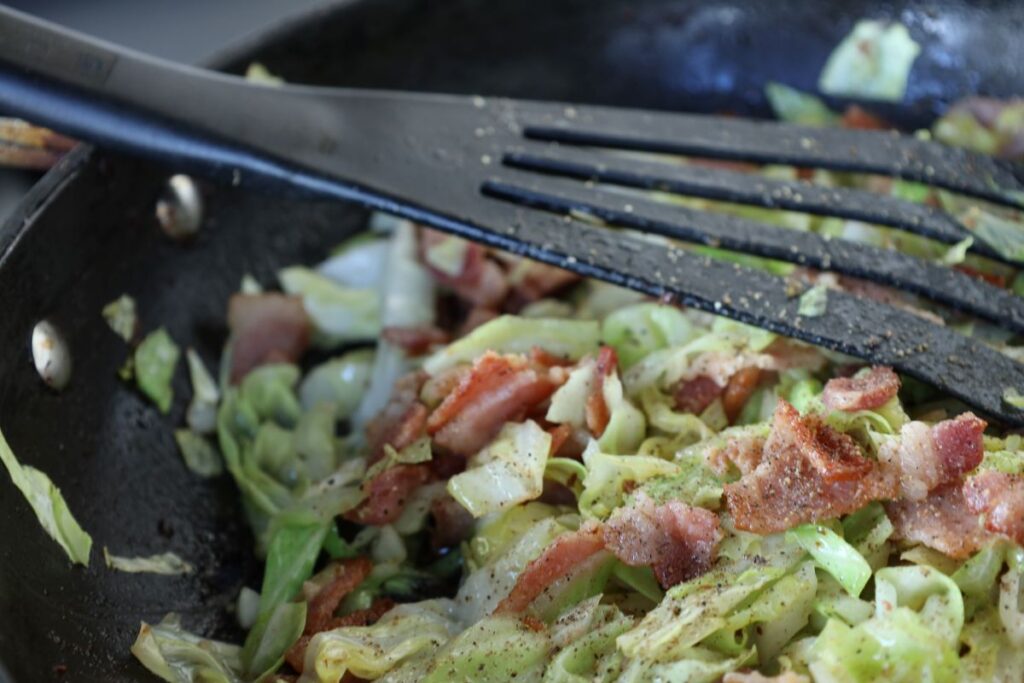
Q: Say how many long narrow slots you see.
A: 3